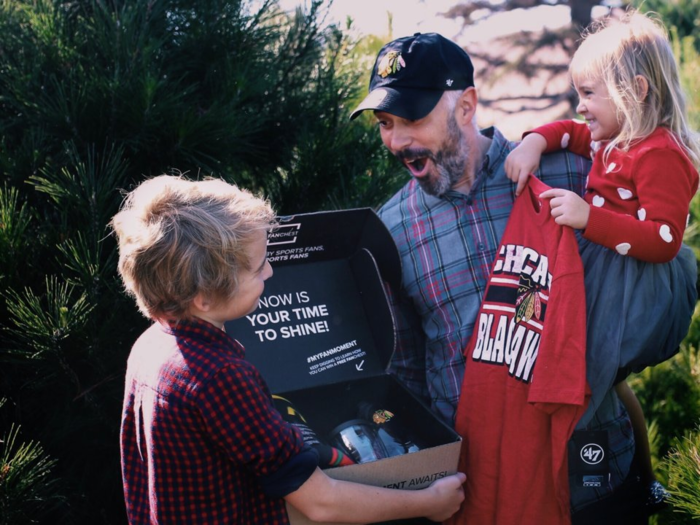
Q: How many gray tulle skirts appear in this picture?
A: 1